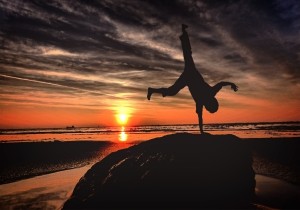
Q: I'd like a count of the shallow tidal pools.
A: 2